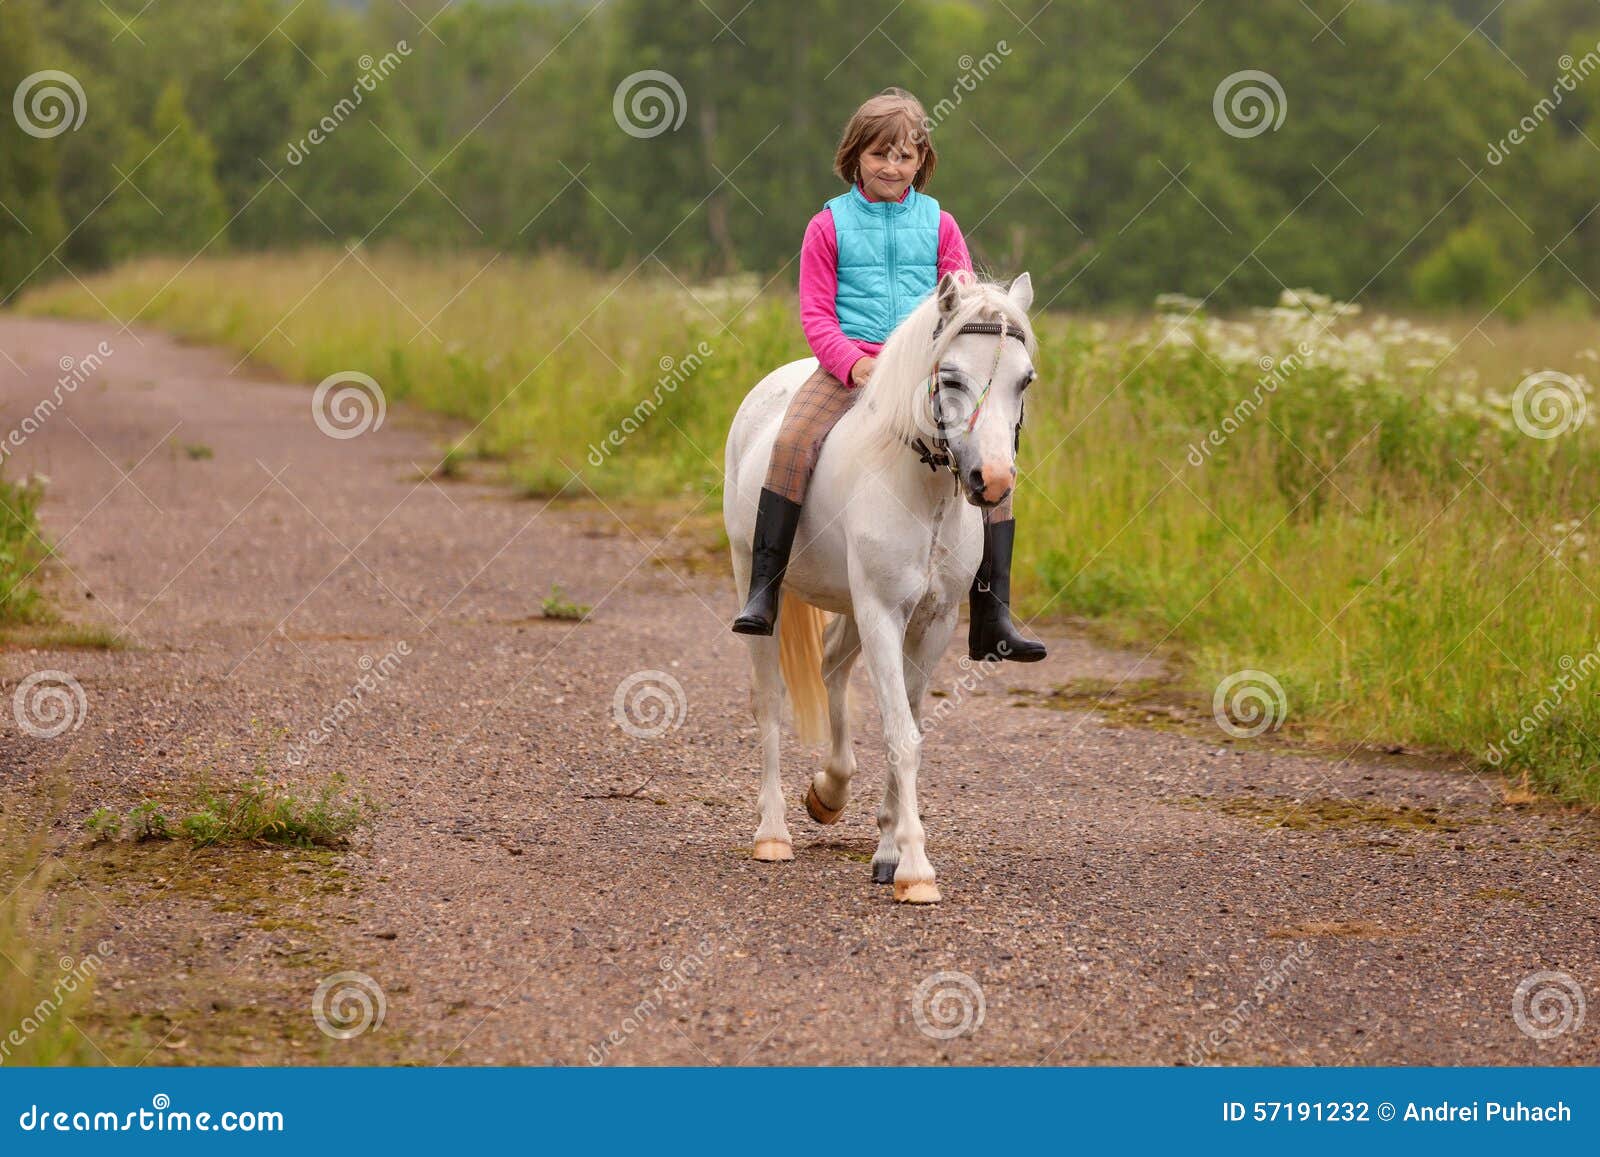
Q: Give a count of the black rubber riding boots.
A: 2